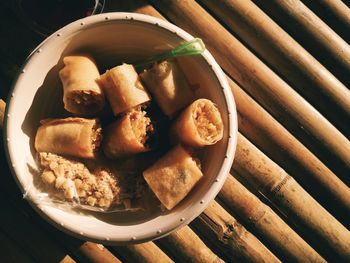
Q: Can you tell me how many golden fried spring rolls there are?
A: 7